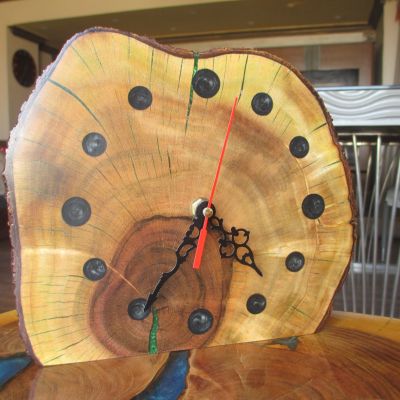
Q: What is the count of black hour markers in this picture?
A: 12